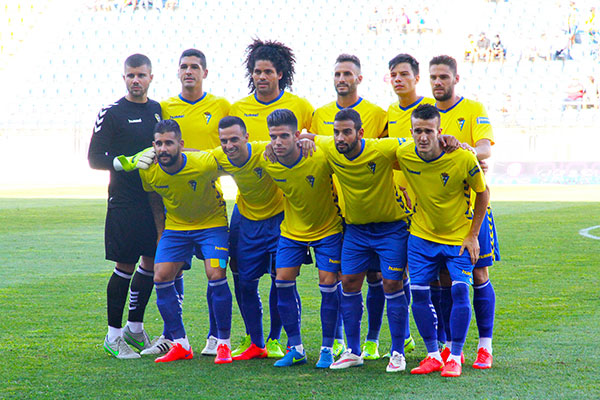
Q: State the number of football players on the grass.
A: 11